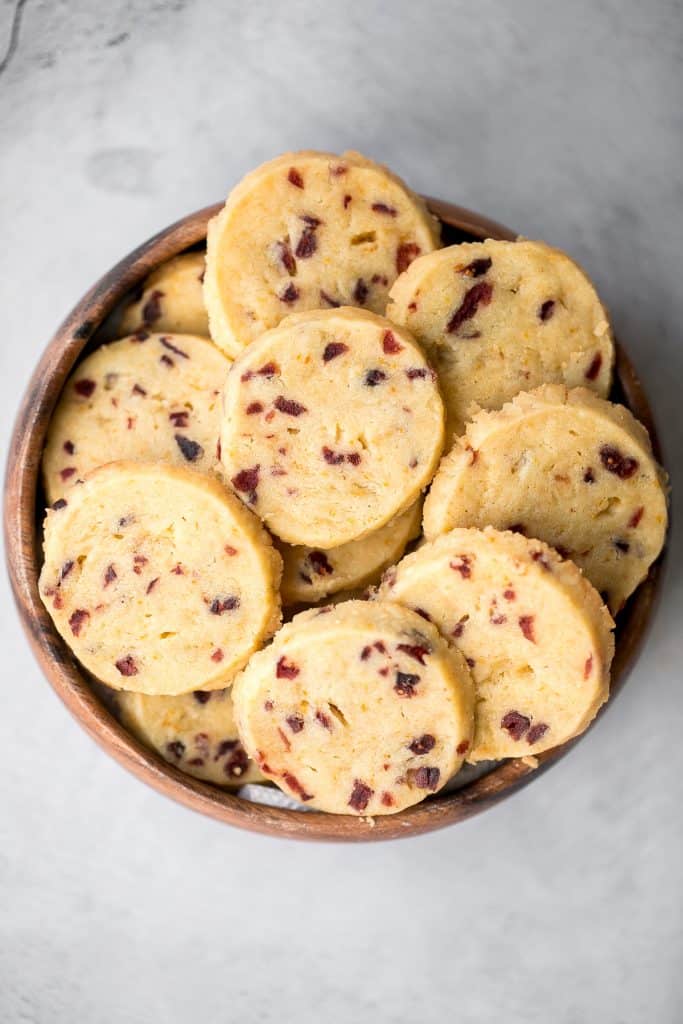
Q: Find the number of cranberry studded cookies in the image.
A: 11